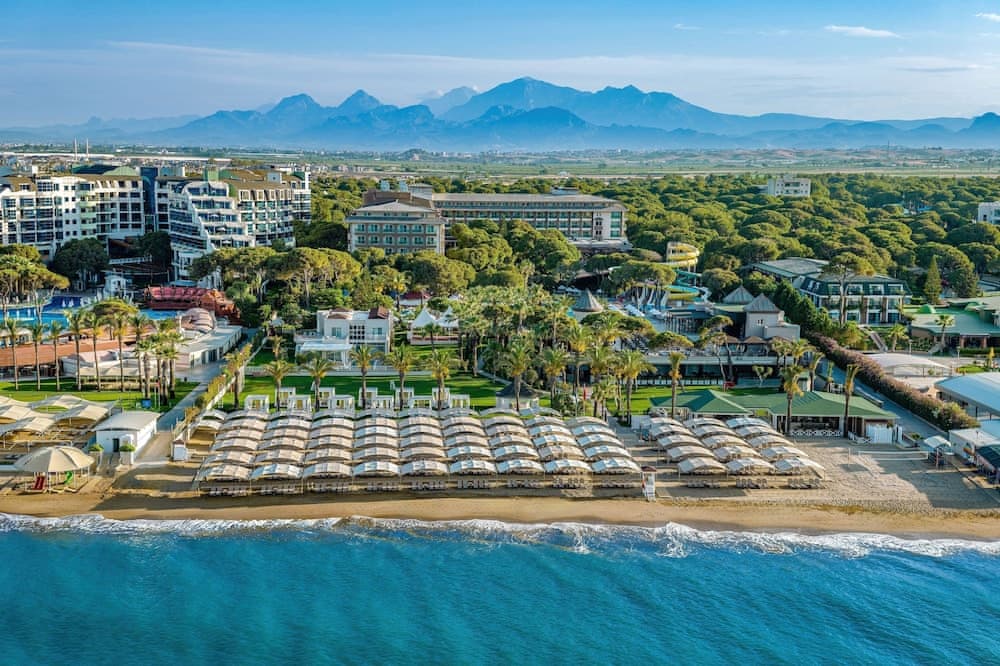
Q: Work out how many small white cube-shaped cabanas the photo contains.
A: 11